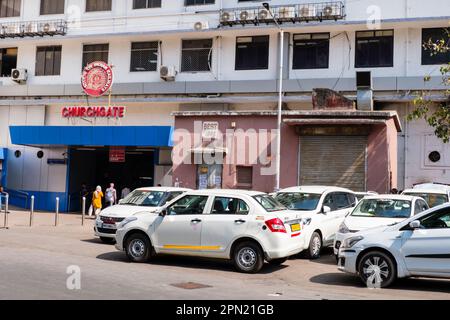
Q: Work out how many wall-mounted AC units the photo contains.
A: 12